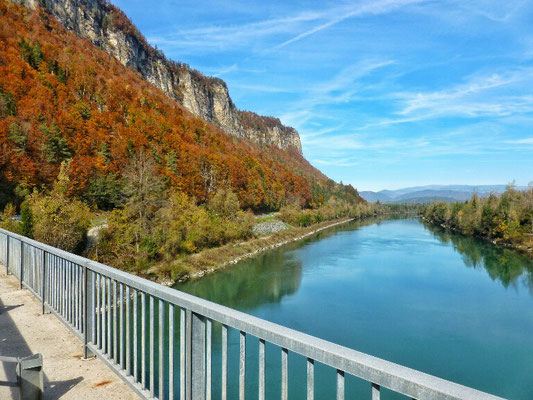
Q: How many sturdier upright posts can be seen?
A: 5